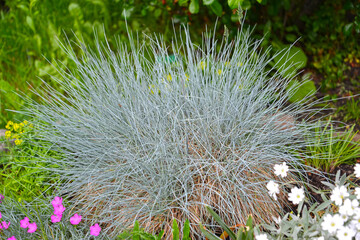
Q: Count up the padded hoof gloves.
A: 0